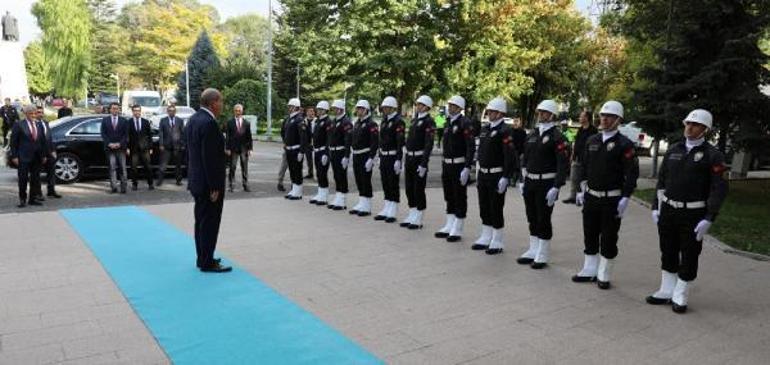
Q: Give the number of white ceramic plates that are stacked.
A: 0